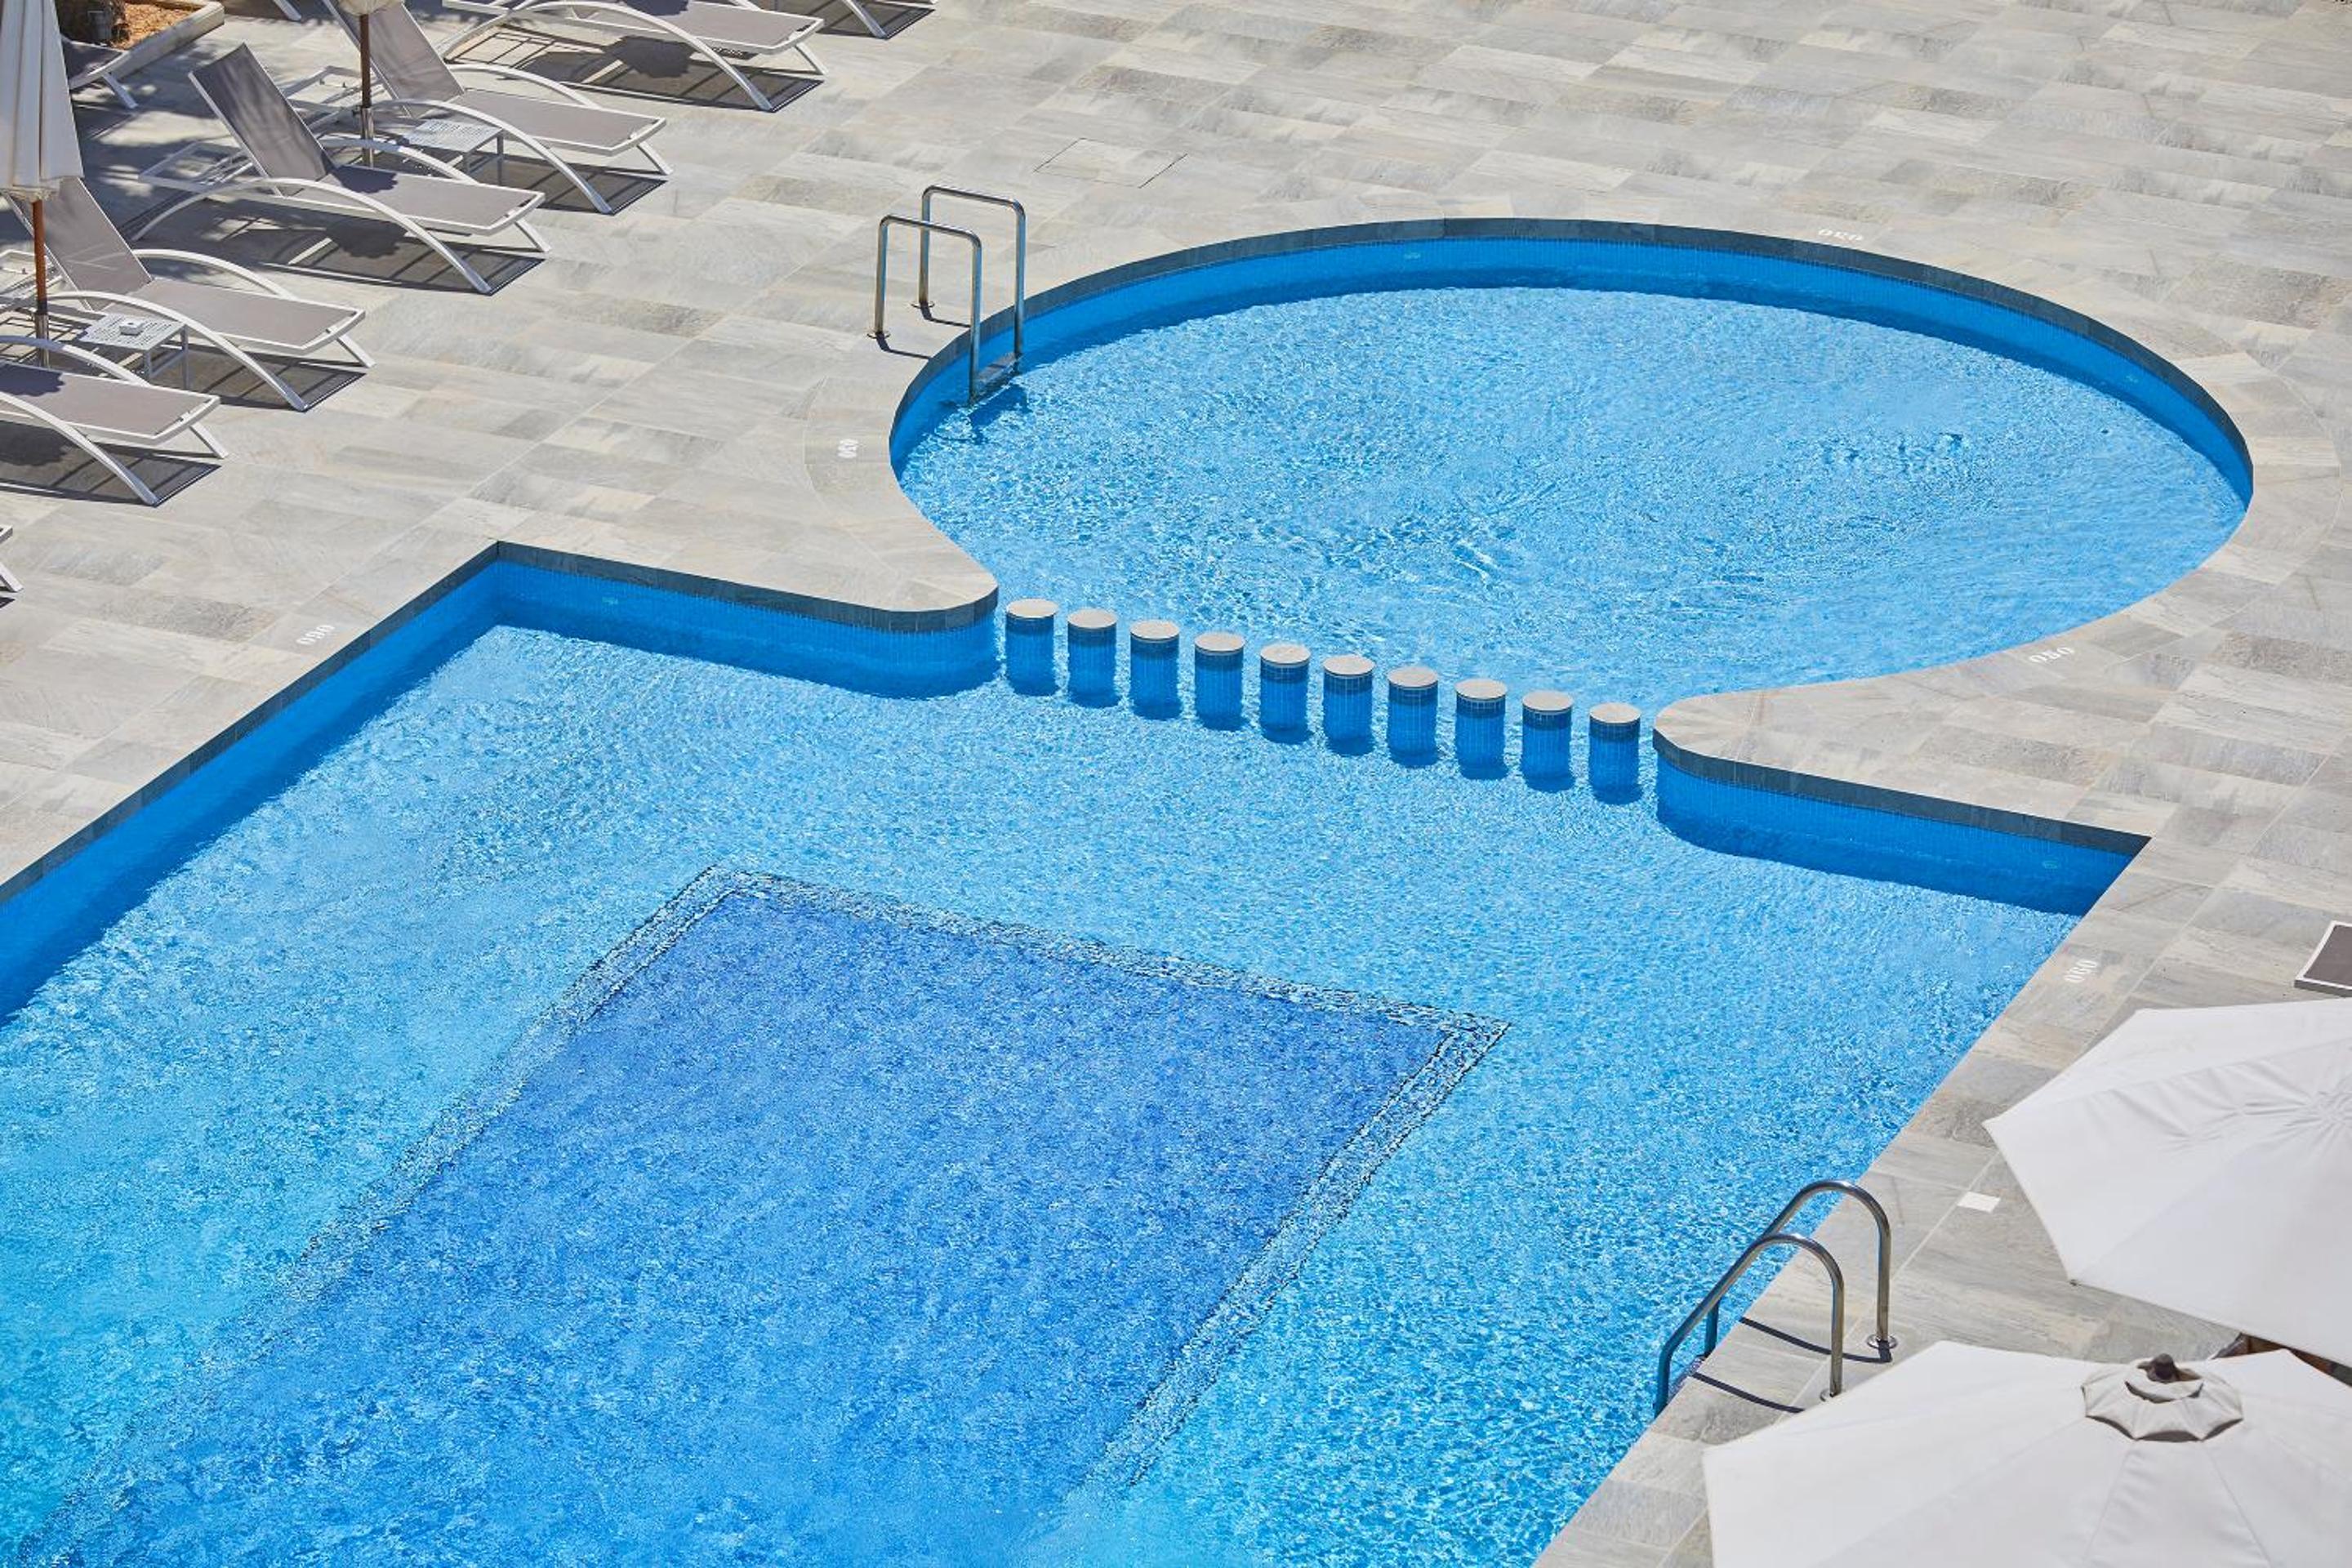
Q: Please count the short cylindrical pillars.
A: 10